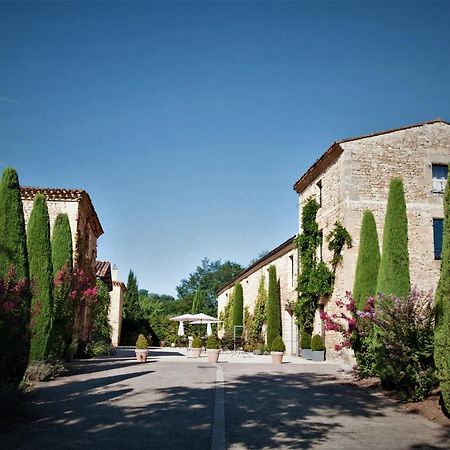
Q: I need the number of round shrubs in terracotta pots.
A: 4